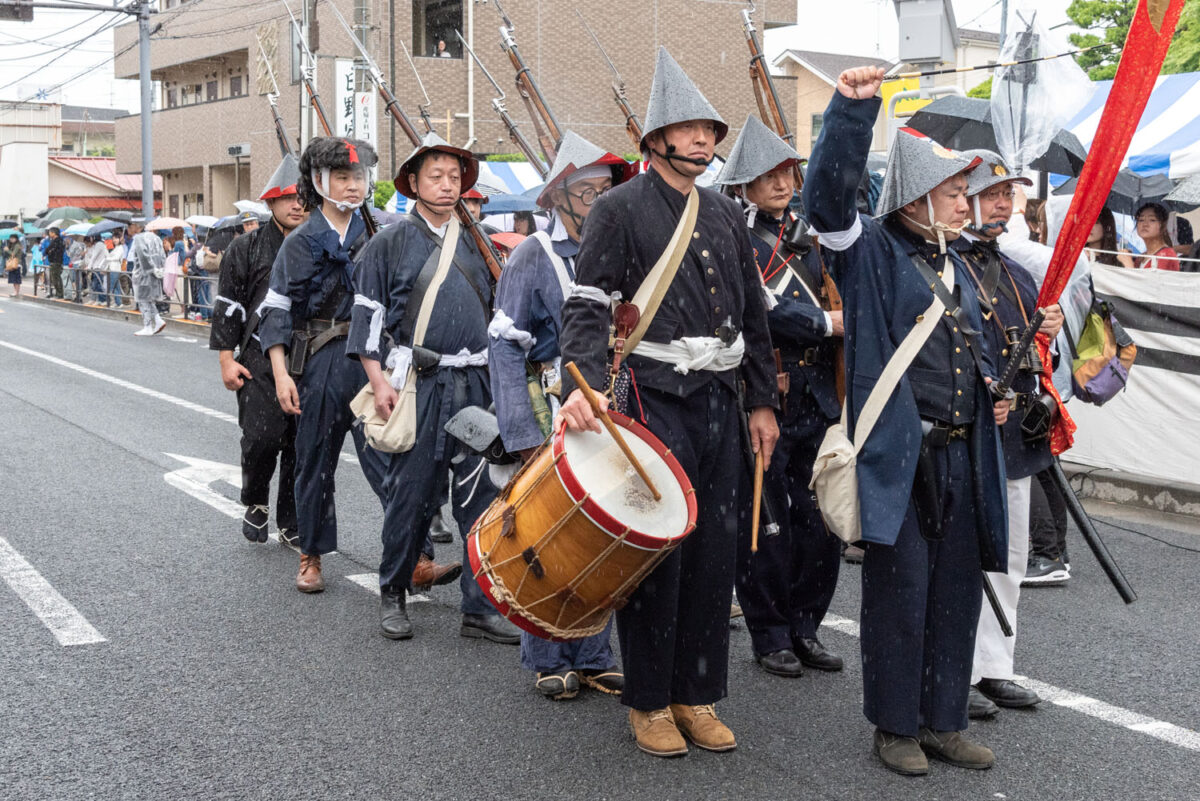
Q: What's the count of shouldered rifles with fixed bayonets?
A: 8